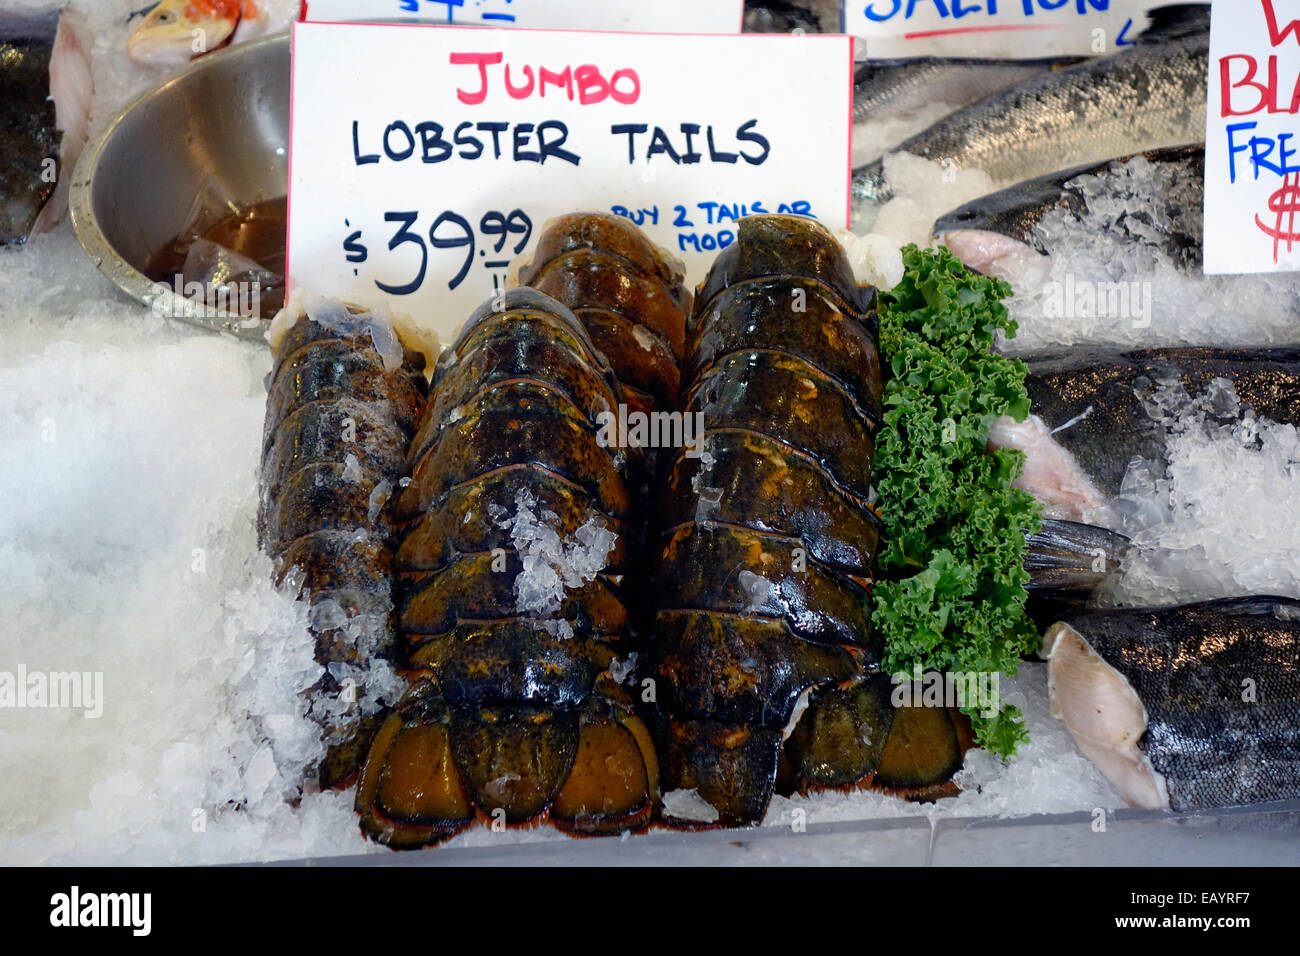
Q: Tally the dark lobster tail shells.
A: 4